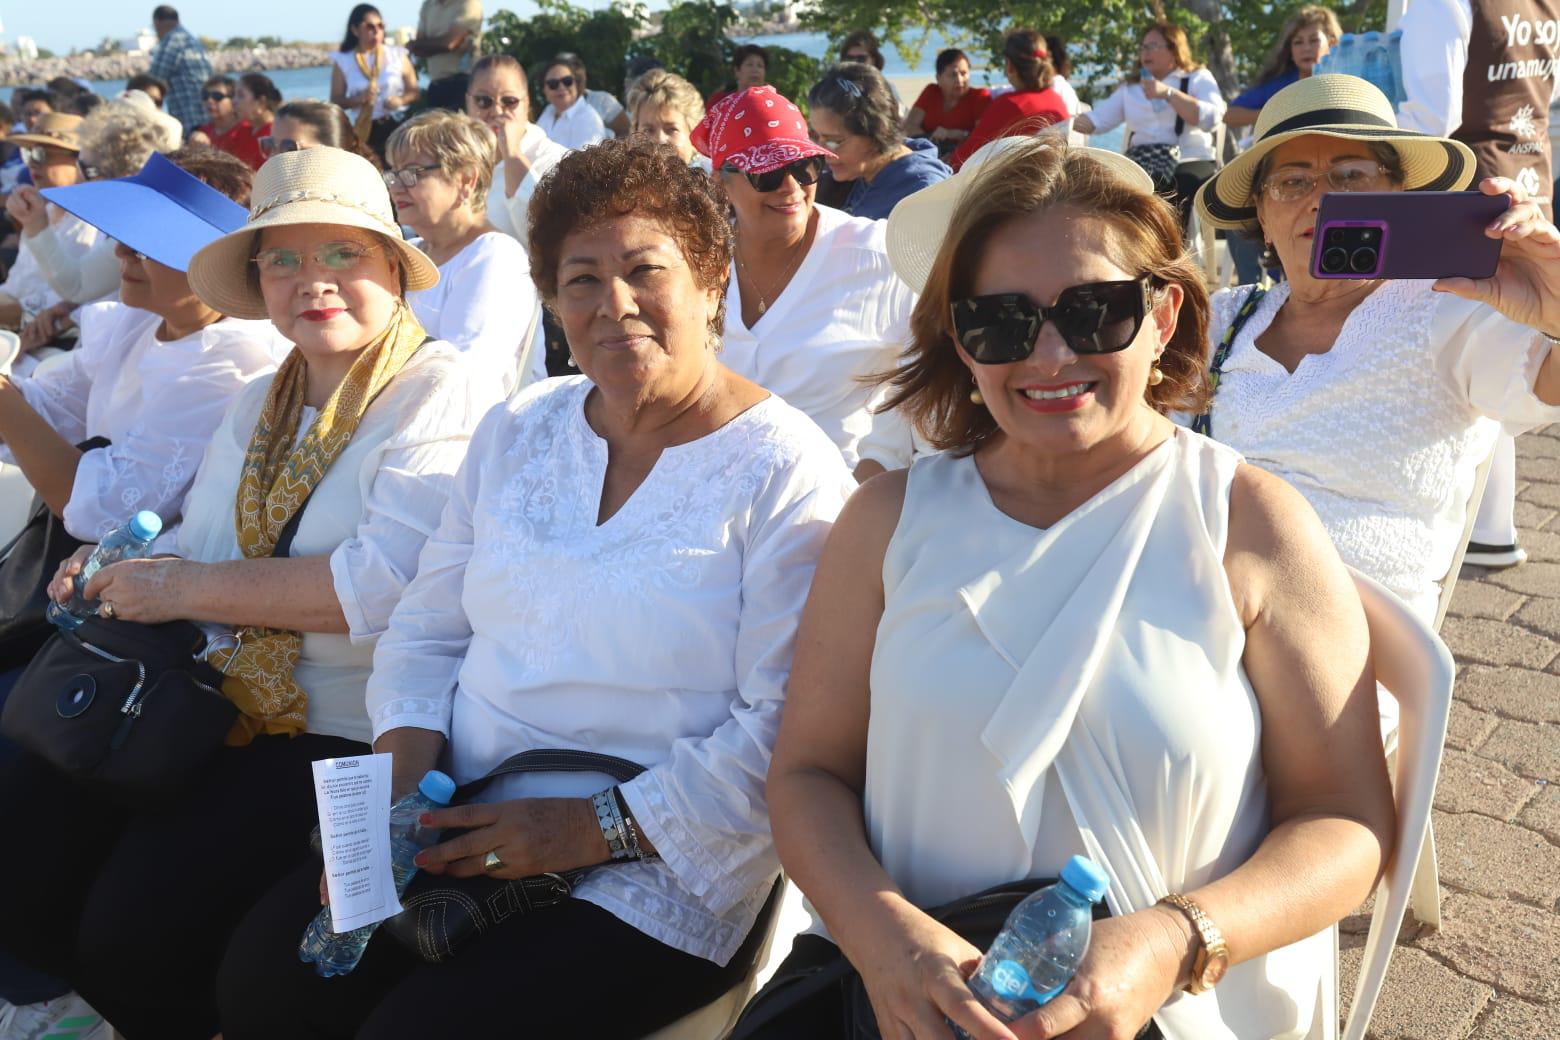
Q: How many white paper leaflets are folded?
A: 1